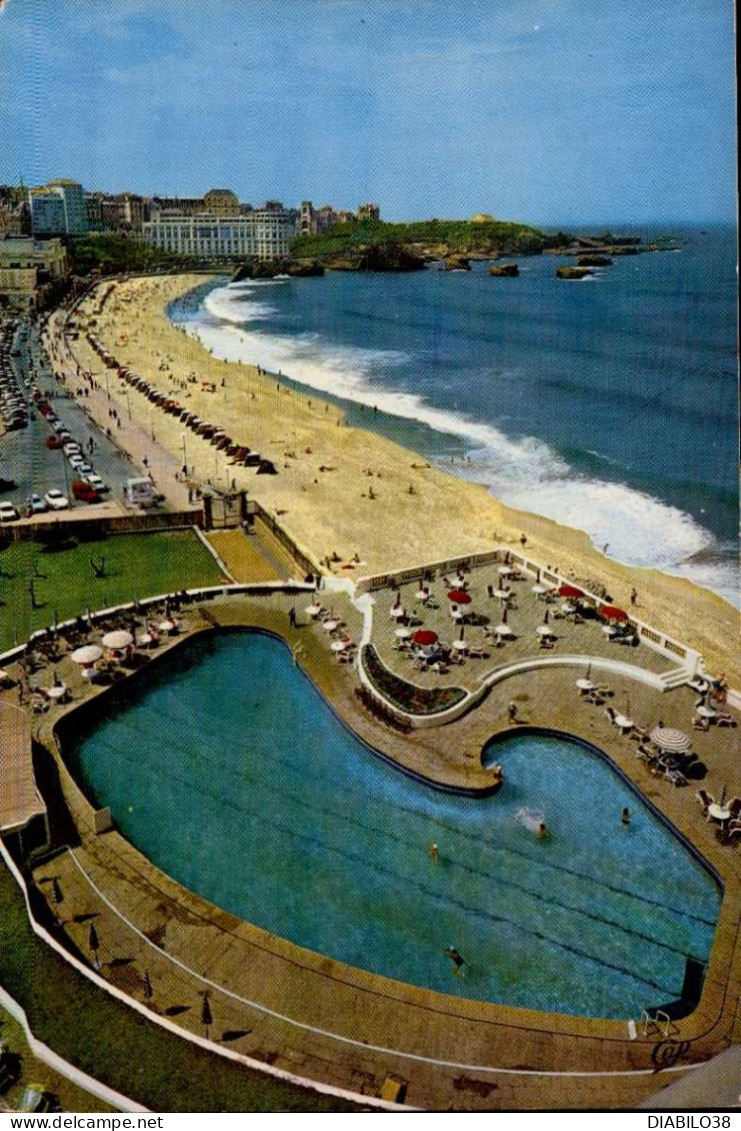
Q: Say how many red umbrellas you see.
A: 4